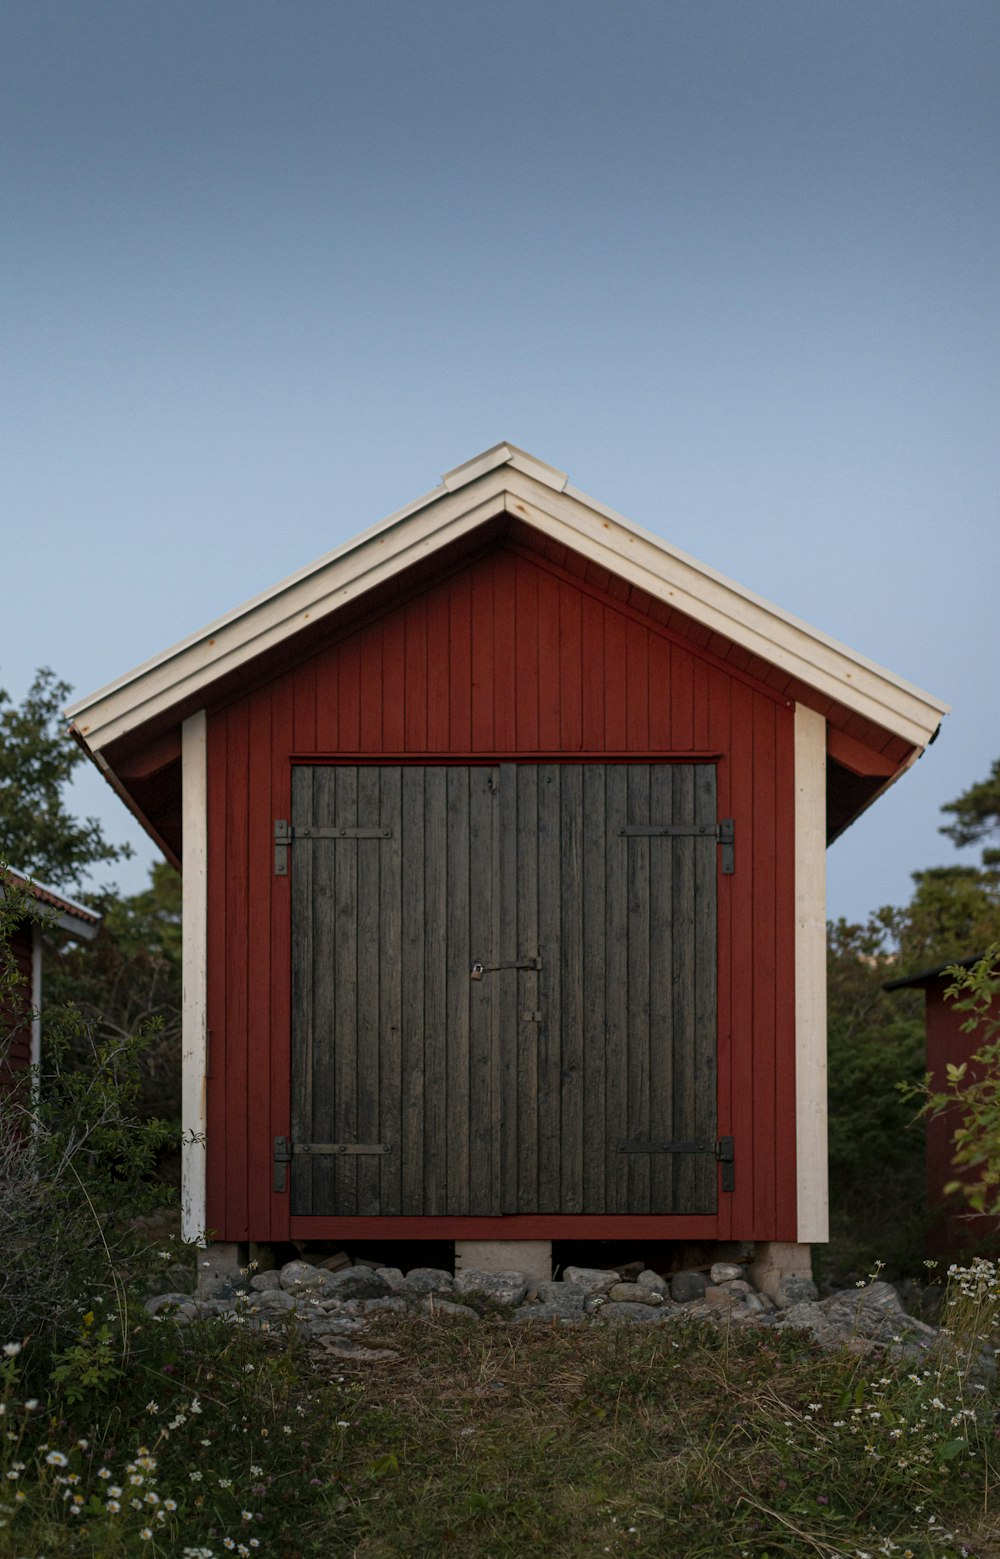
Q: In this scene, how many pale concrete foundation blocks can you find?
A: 3